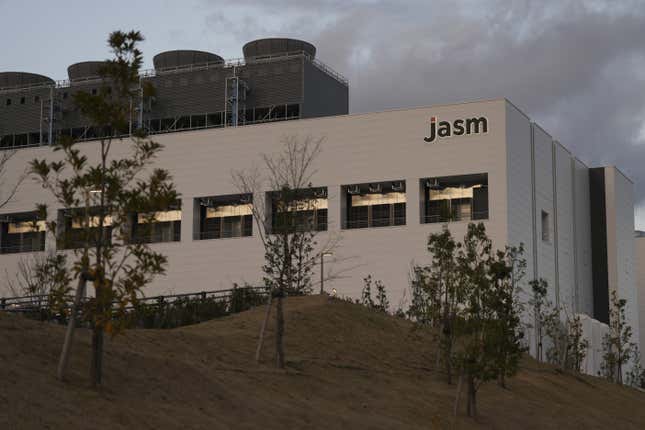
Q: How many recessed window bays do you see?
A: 7